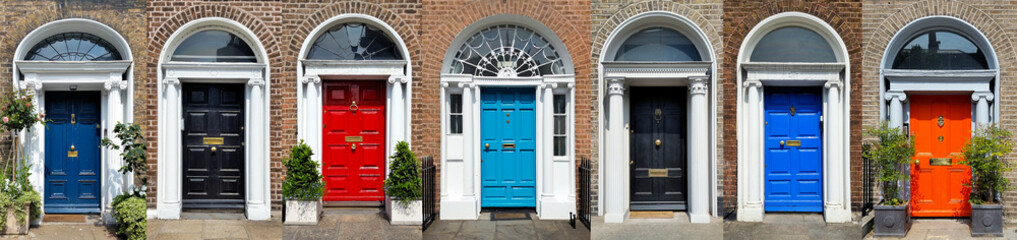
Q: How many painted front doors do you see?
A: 7